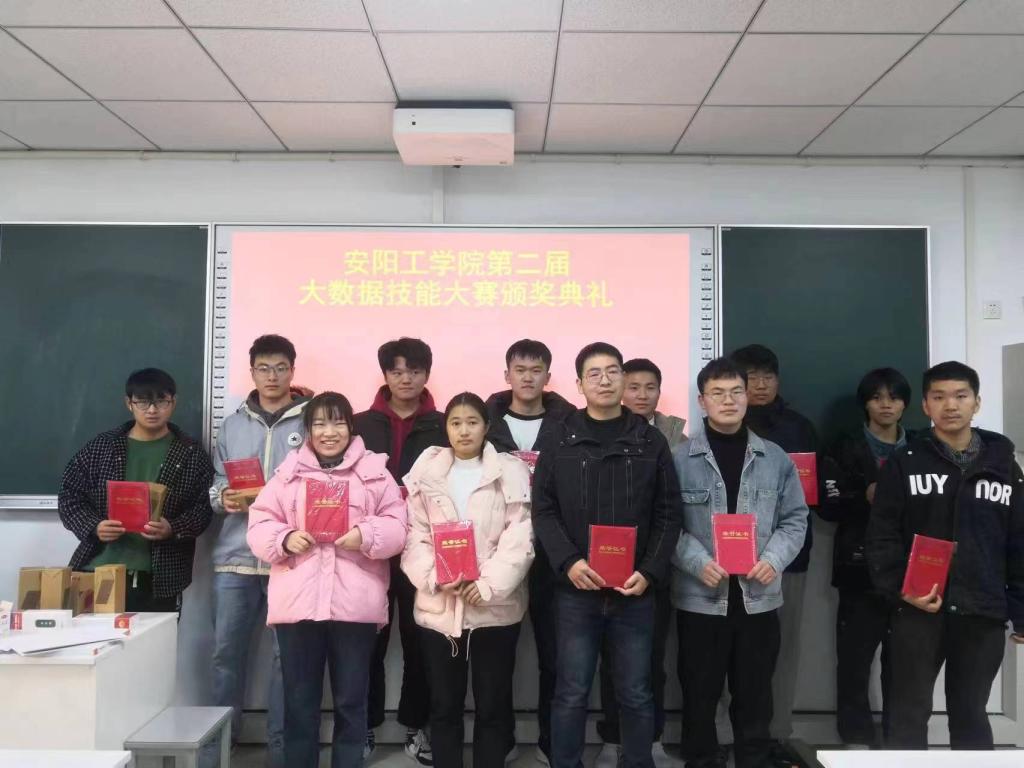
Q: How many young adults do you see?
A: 12